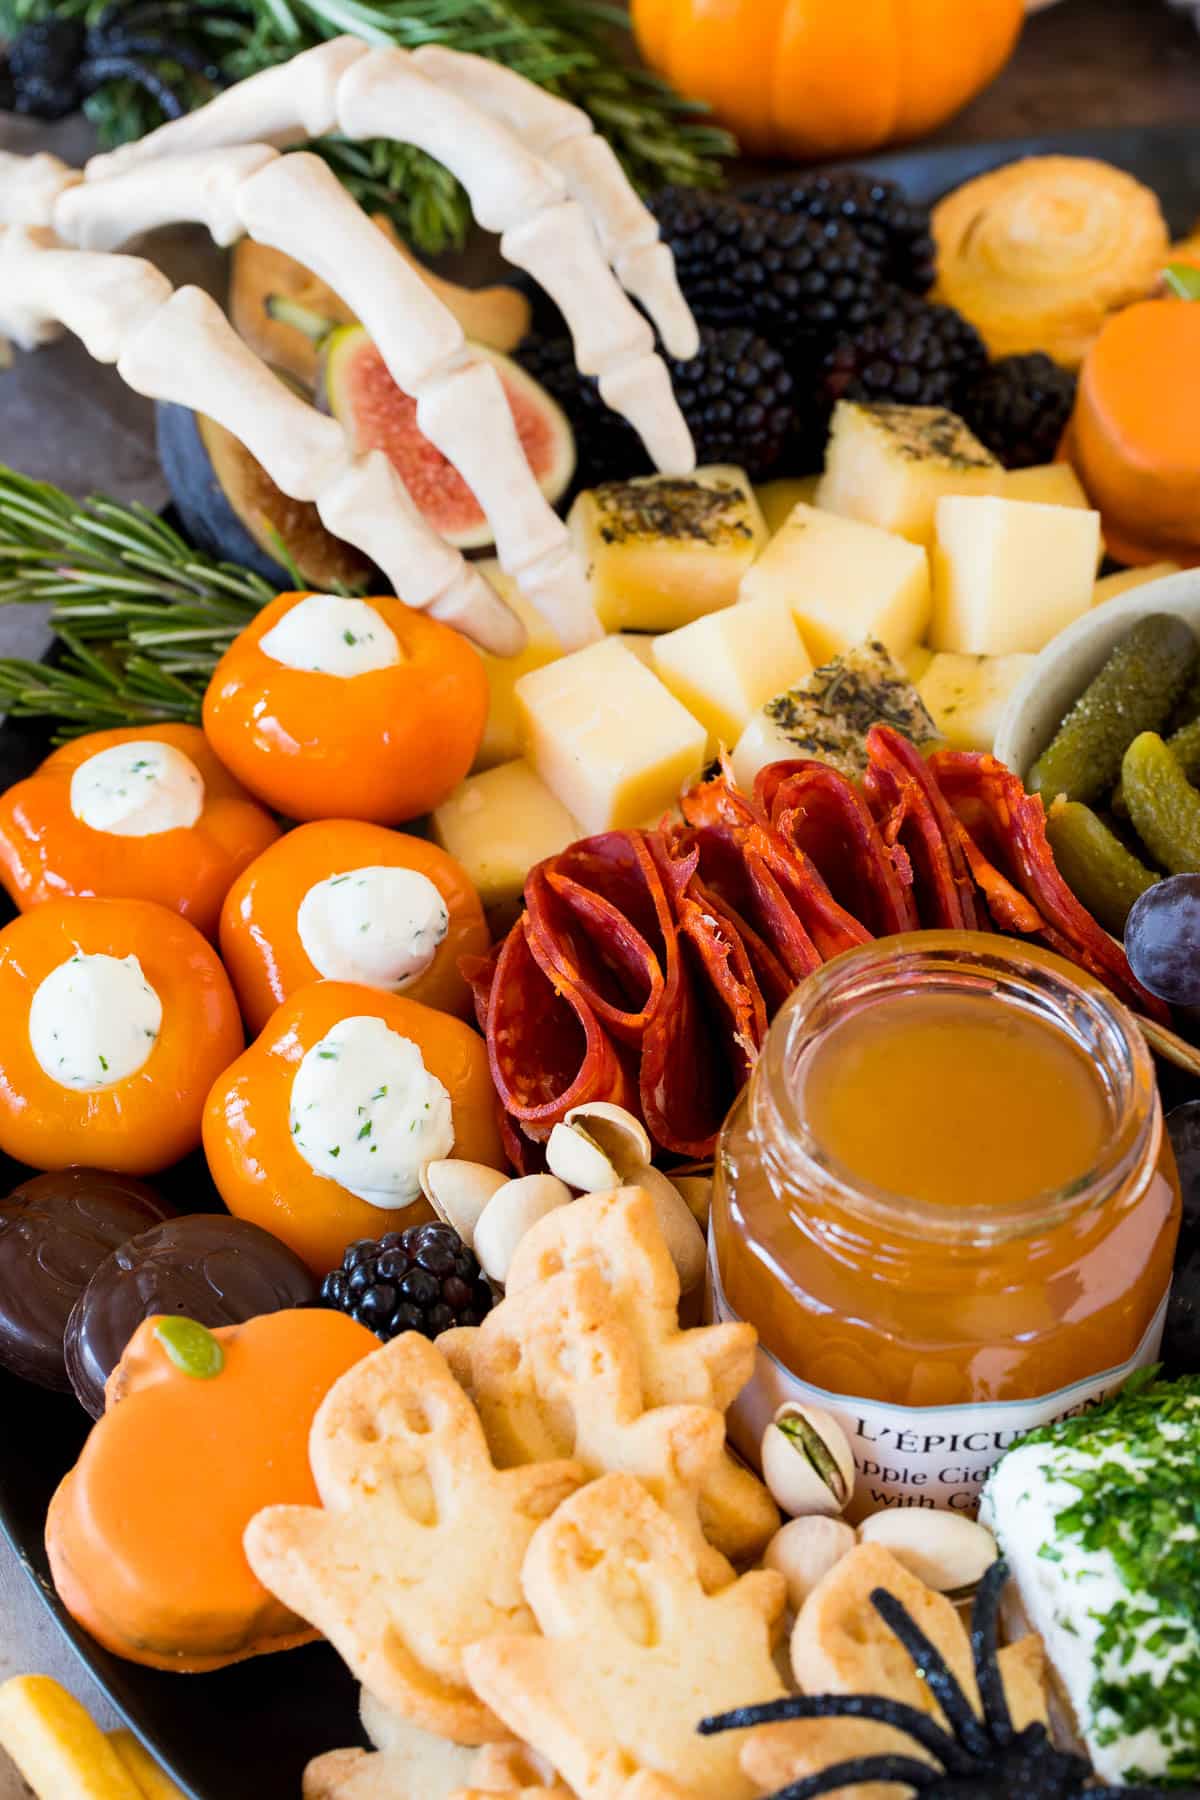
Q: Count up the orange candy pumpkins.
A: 2